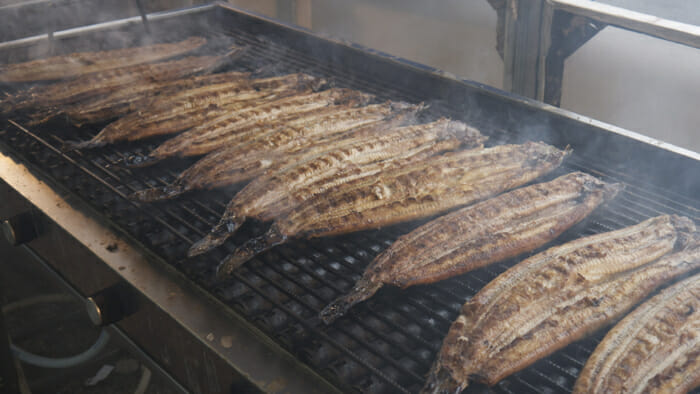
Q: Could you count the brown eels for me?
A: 11